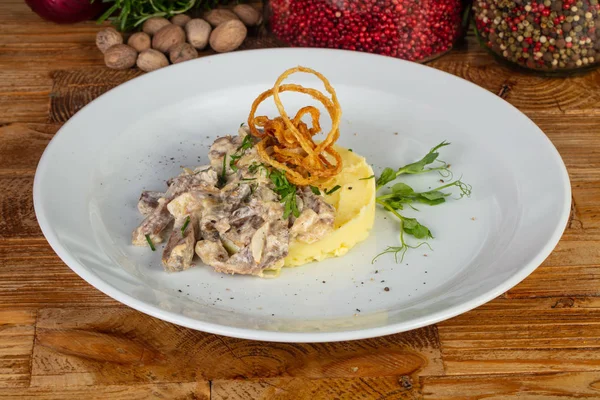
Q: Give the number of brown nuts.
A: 12